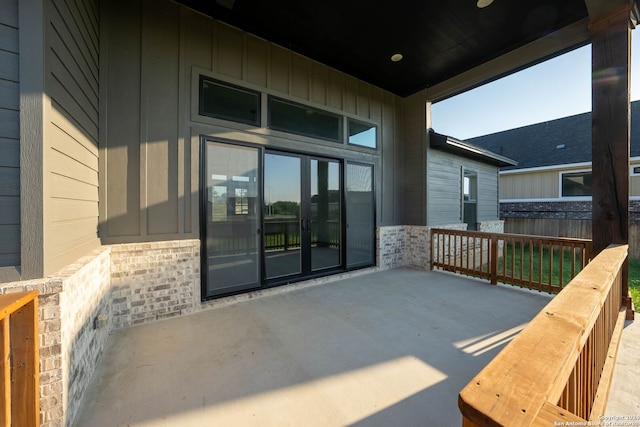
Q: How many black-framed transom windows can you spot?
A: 3